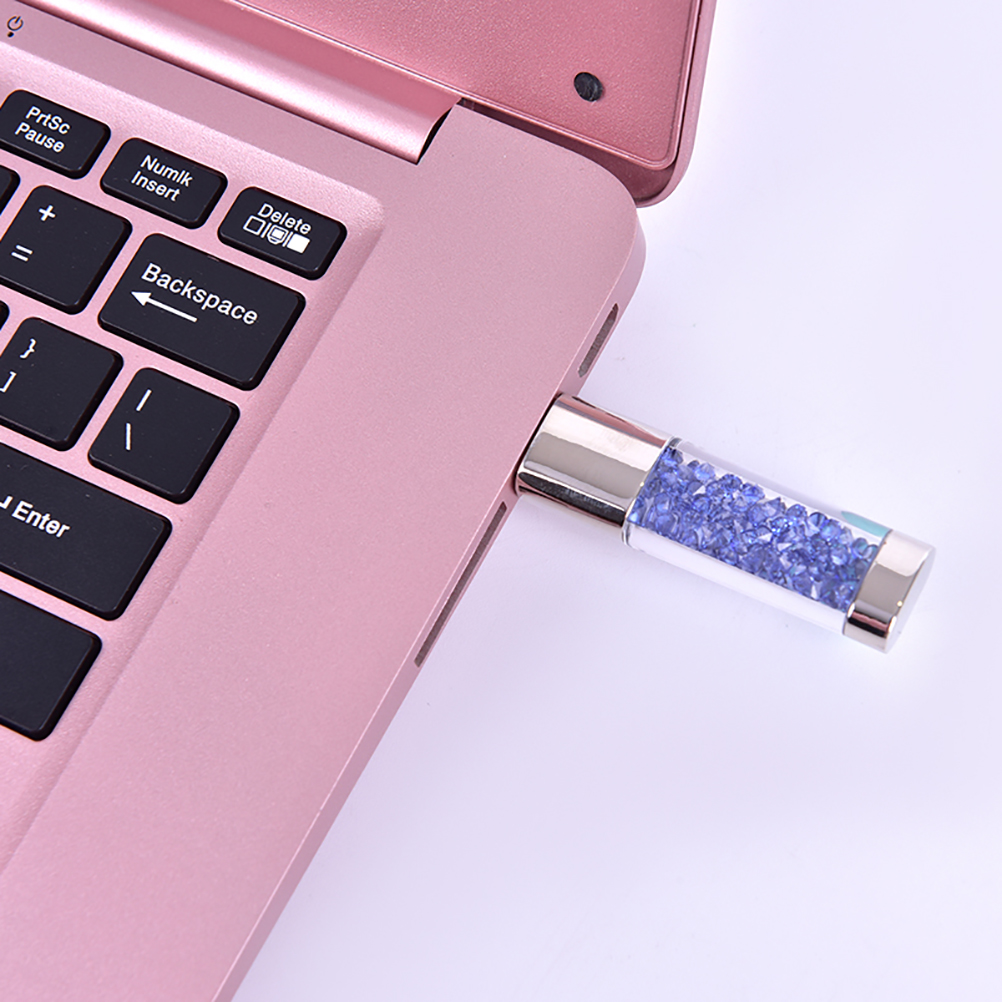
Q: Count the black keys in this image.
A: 11